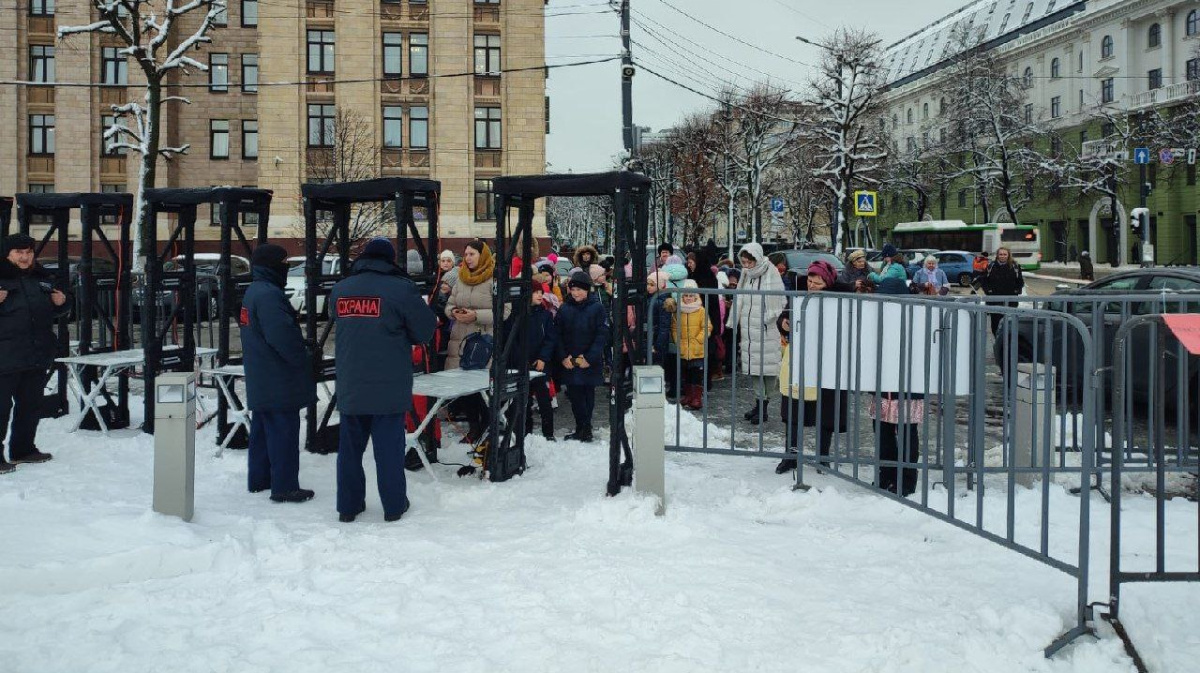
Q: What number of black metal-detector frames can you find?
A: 5